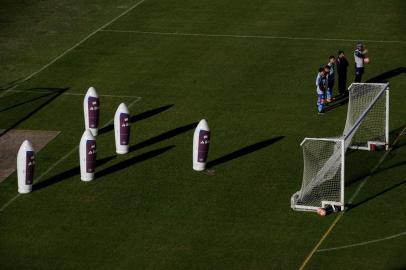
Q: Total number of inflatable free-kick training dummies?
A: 5